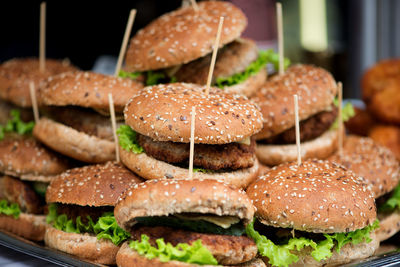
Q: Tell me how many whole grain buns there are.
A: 10